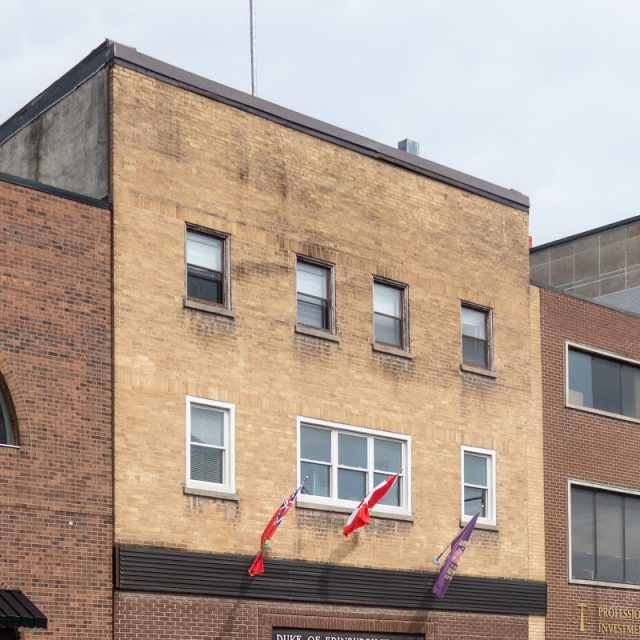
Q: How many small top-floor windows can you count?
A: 4